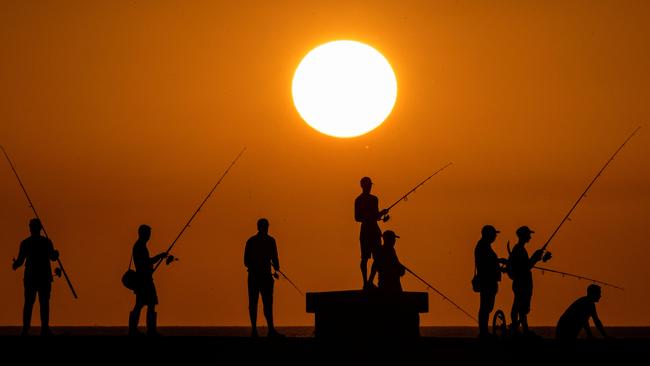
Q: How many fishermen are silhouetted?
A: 8